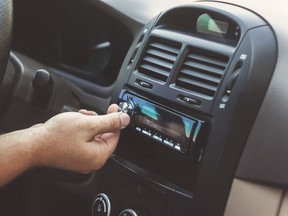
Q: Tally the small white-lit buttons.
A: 5